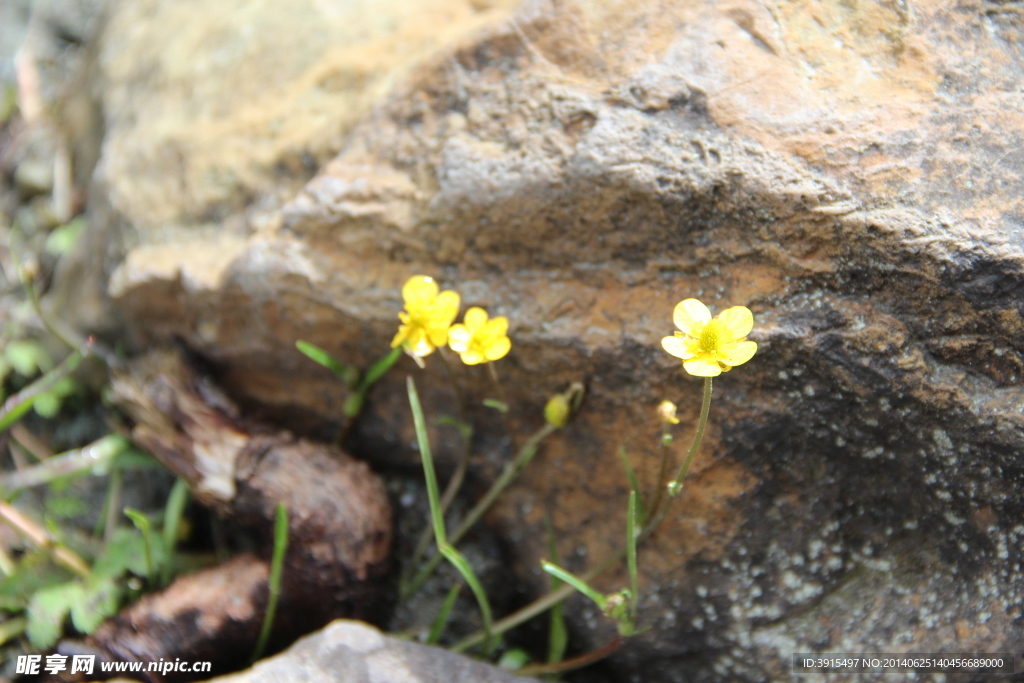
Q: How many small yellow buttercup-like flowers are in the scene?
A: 3